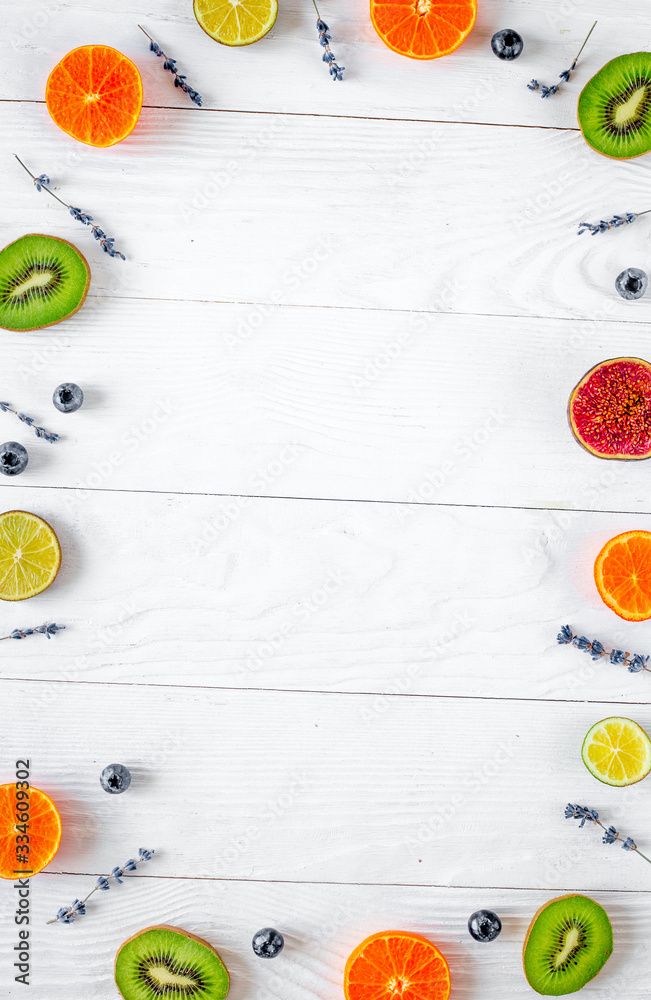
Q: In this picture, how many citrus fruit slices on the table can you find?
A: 8